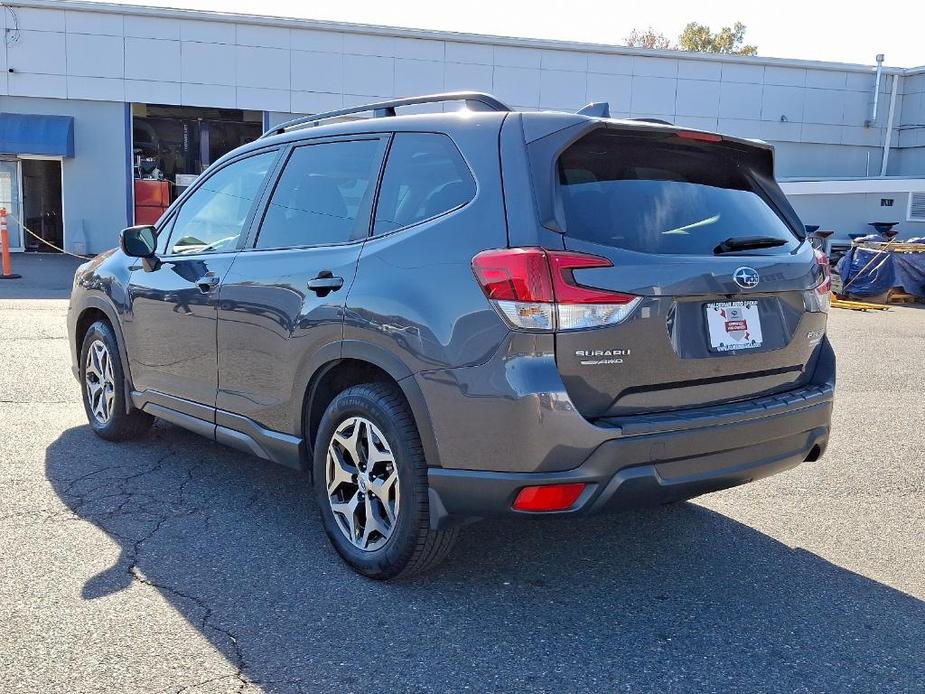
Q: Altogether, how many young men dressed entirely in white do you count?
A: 0